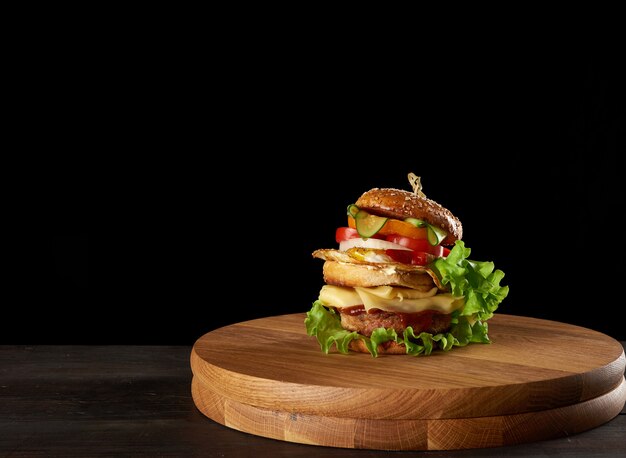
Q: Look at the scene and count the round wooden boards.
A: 2